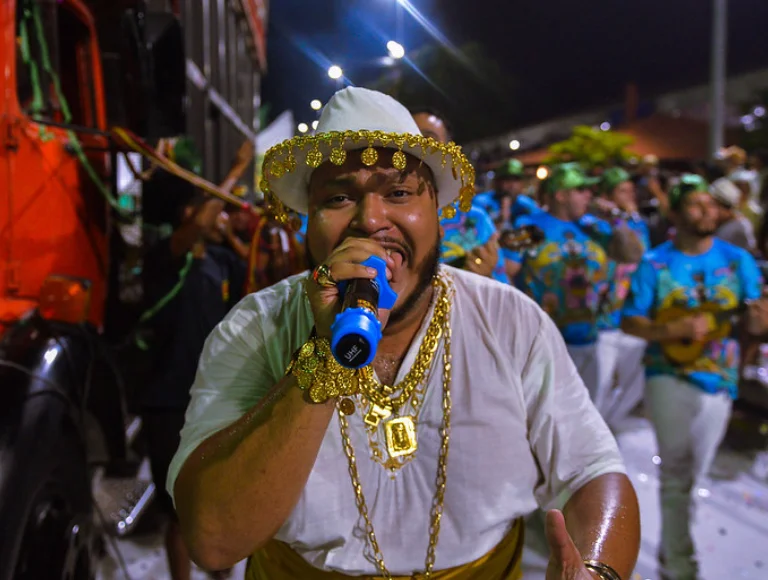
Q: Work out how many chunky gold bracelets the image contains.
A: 1